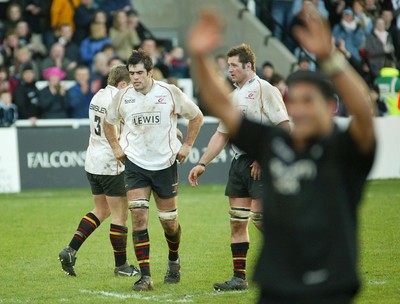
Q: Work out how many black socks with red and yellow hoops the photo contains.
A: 5